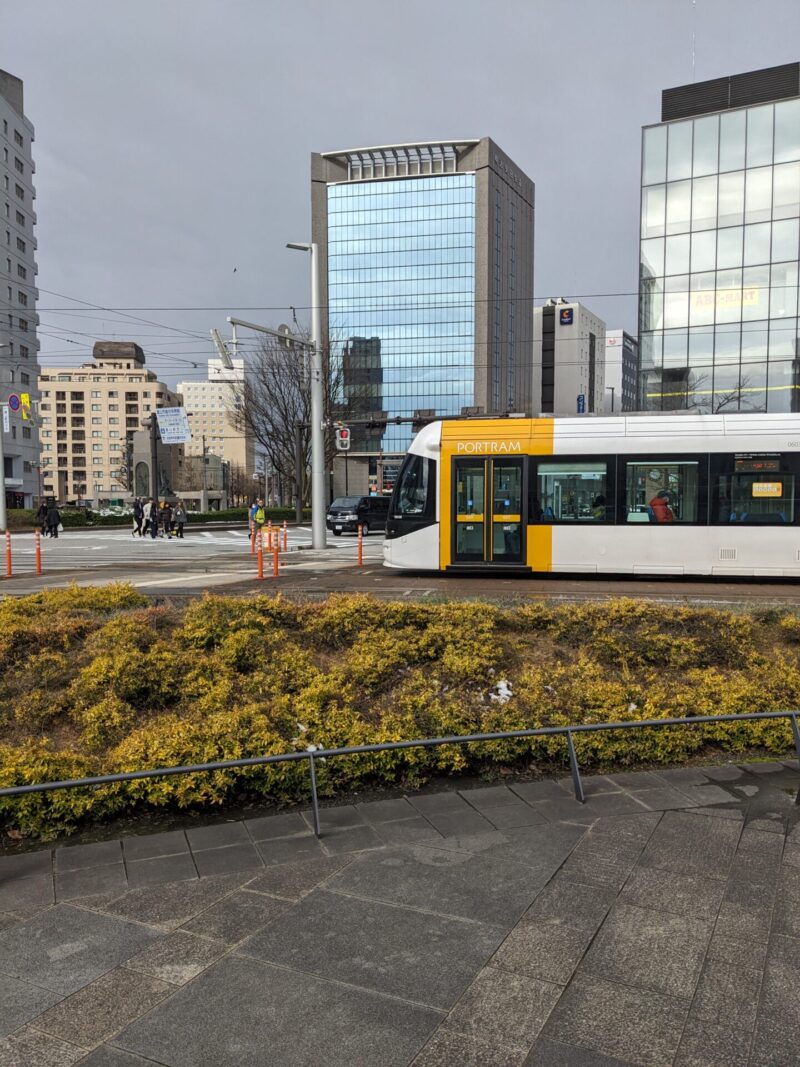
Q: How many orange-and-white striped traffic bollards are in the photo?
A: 8